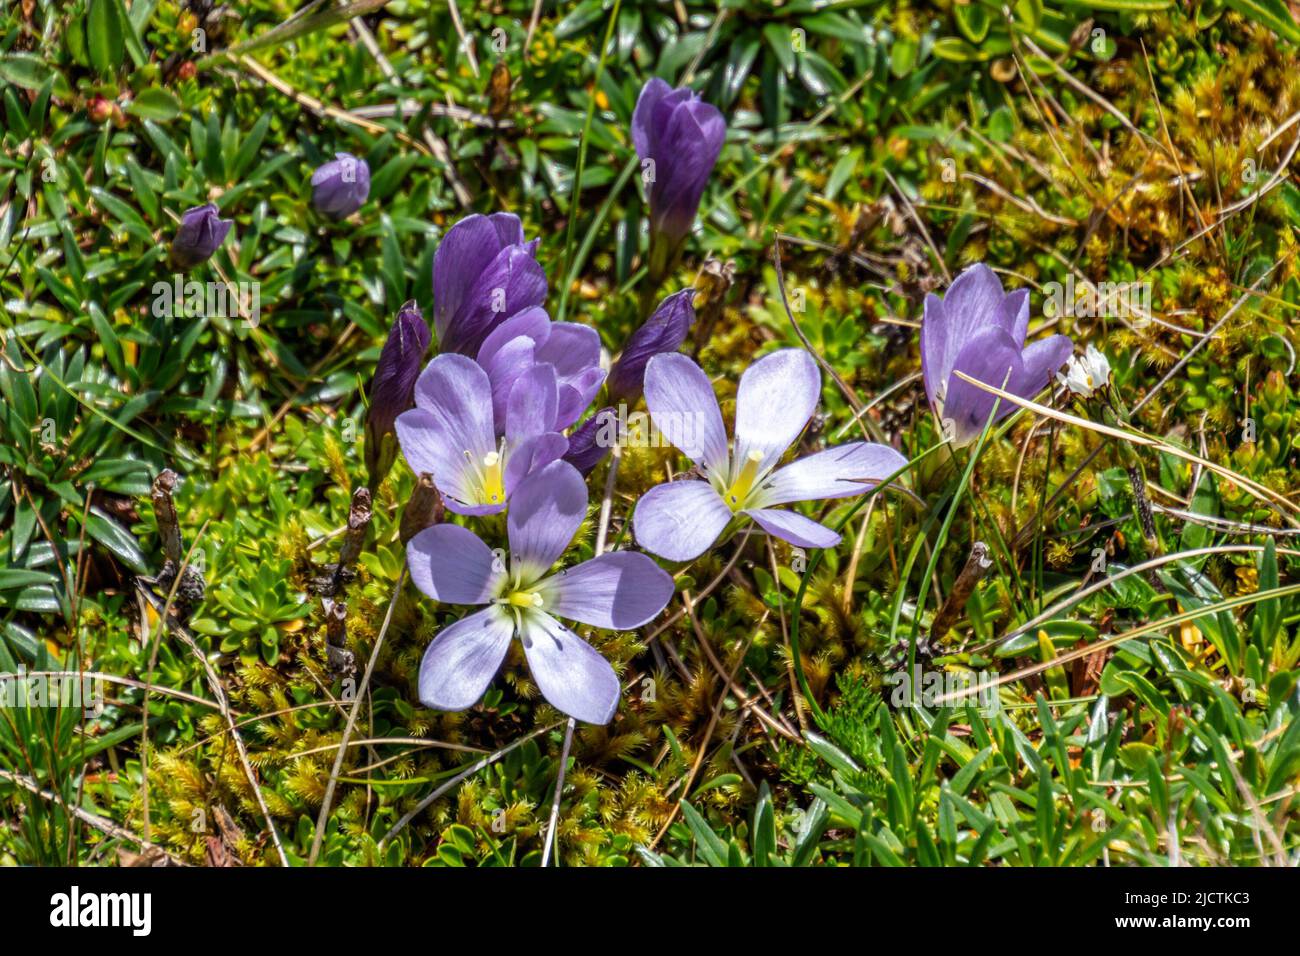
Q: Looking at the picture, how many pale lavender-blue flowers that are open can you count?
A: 3